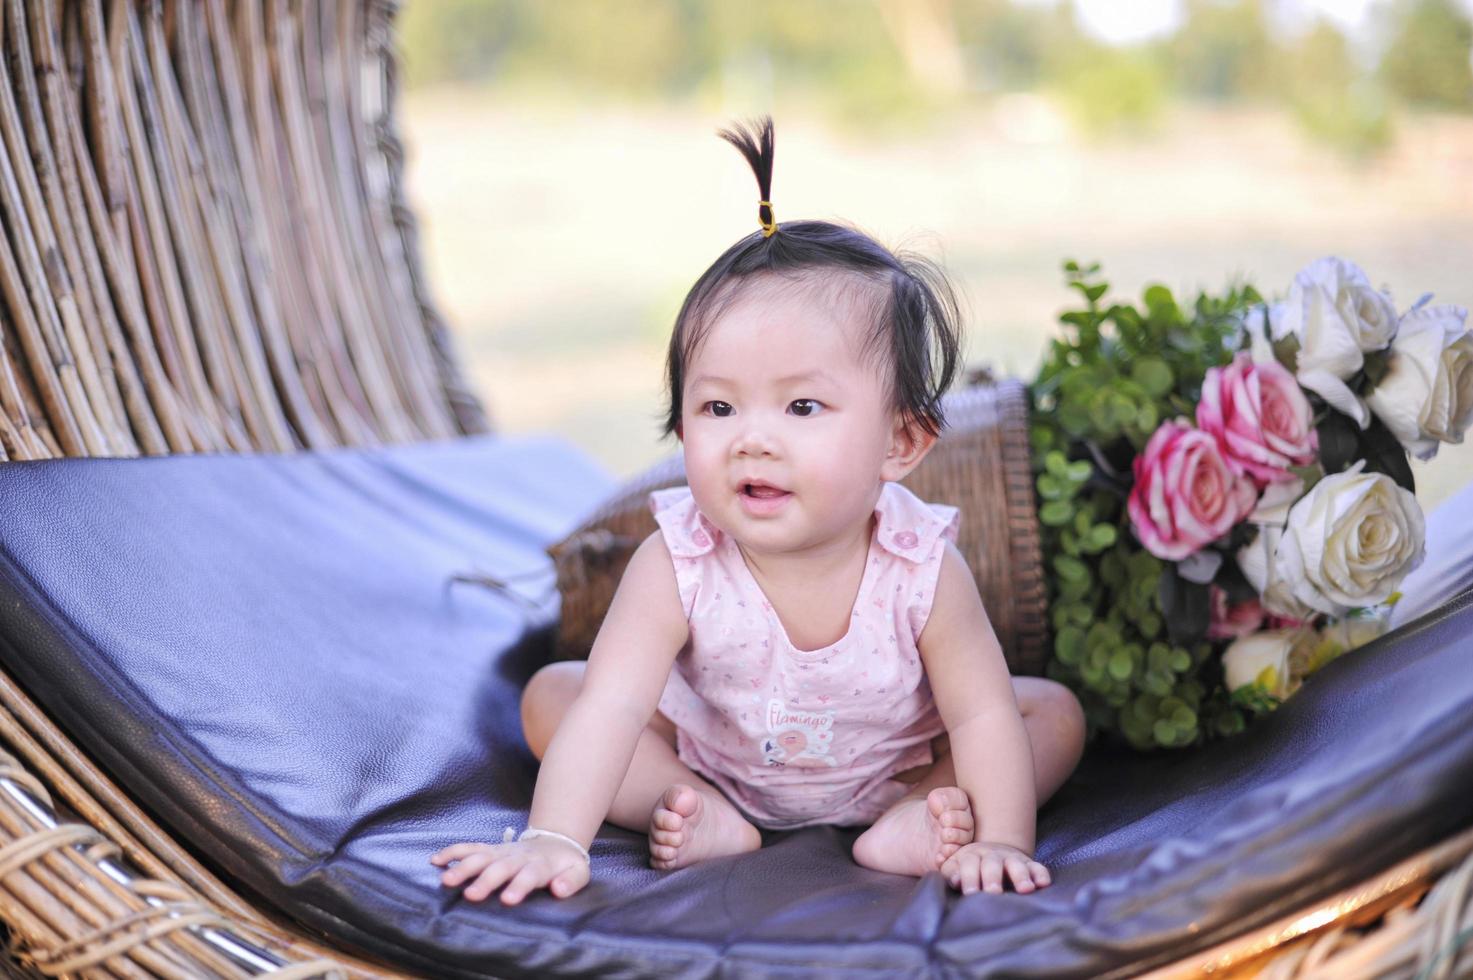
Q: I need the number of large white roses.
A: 3